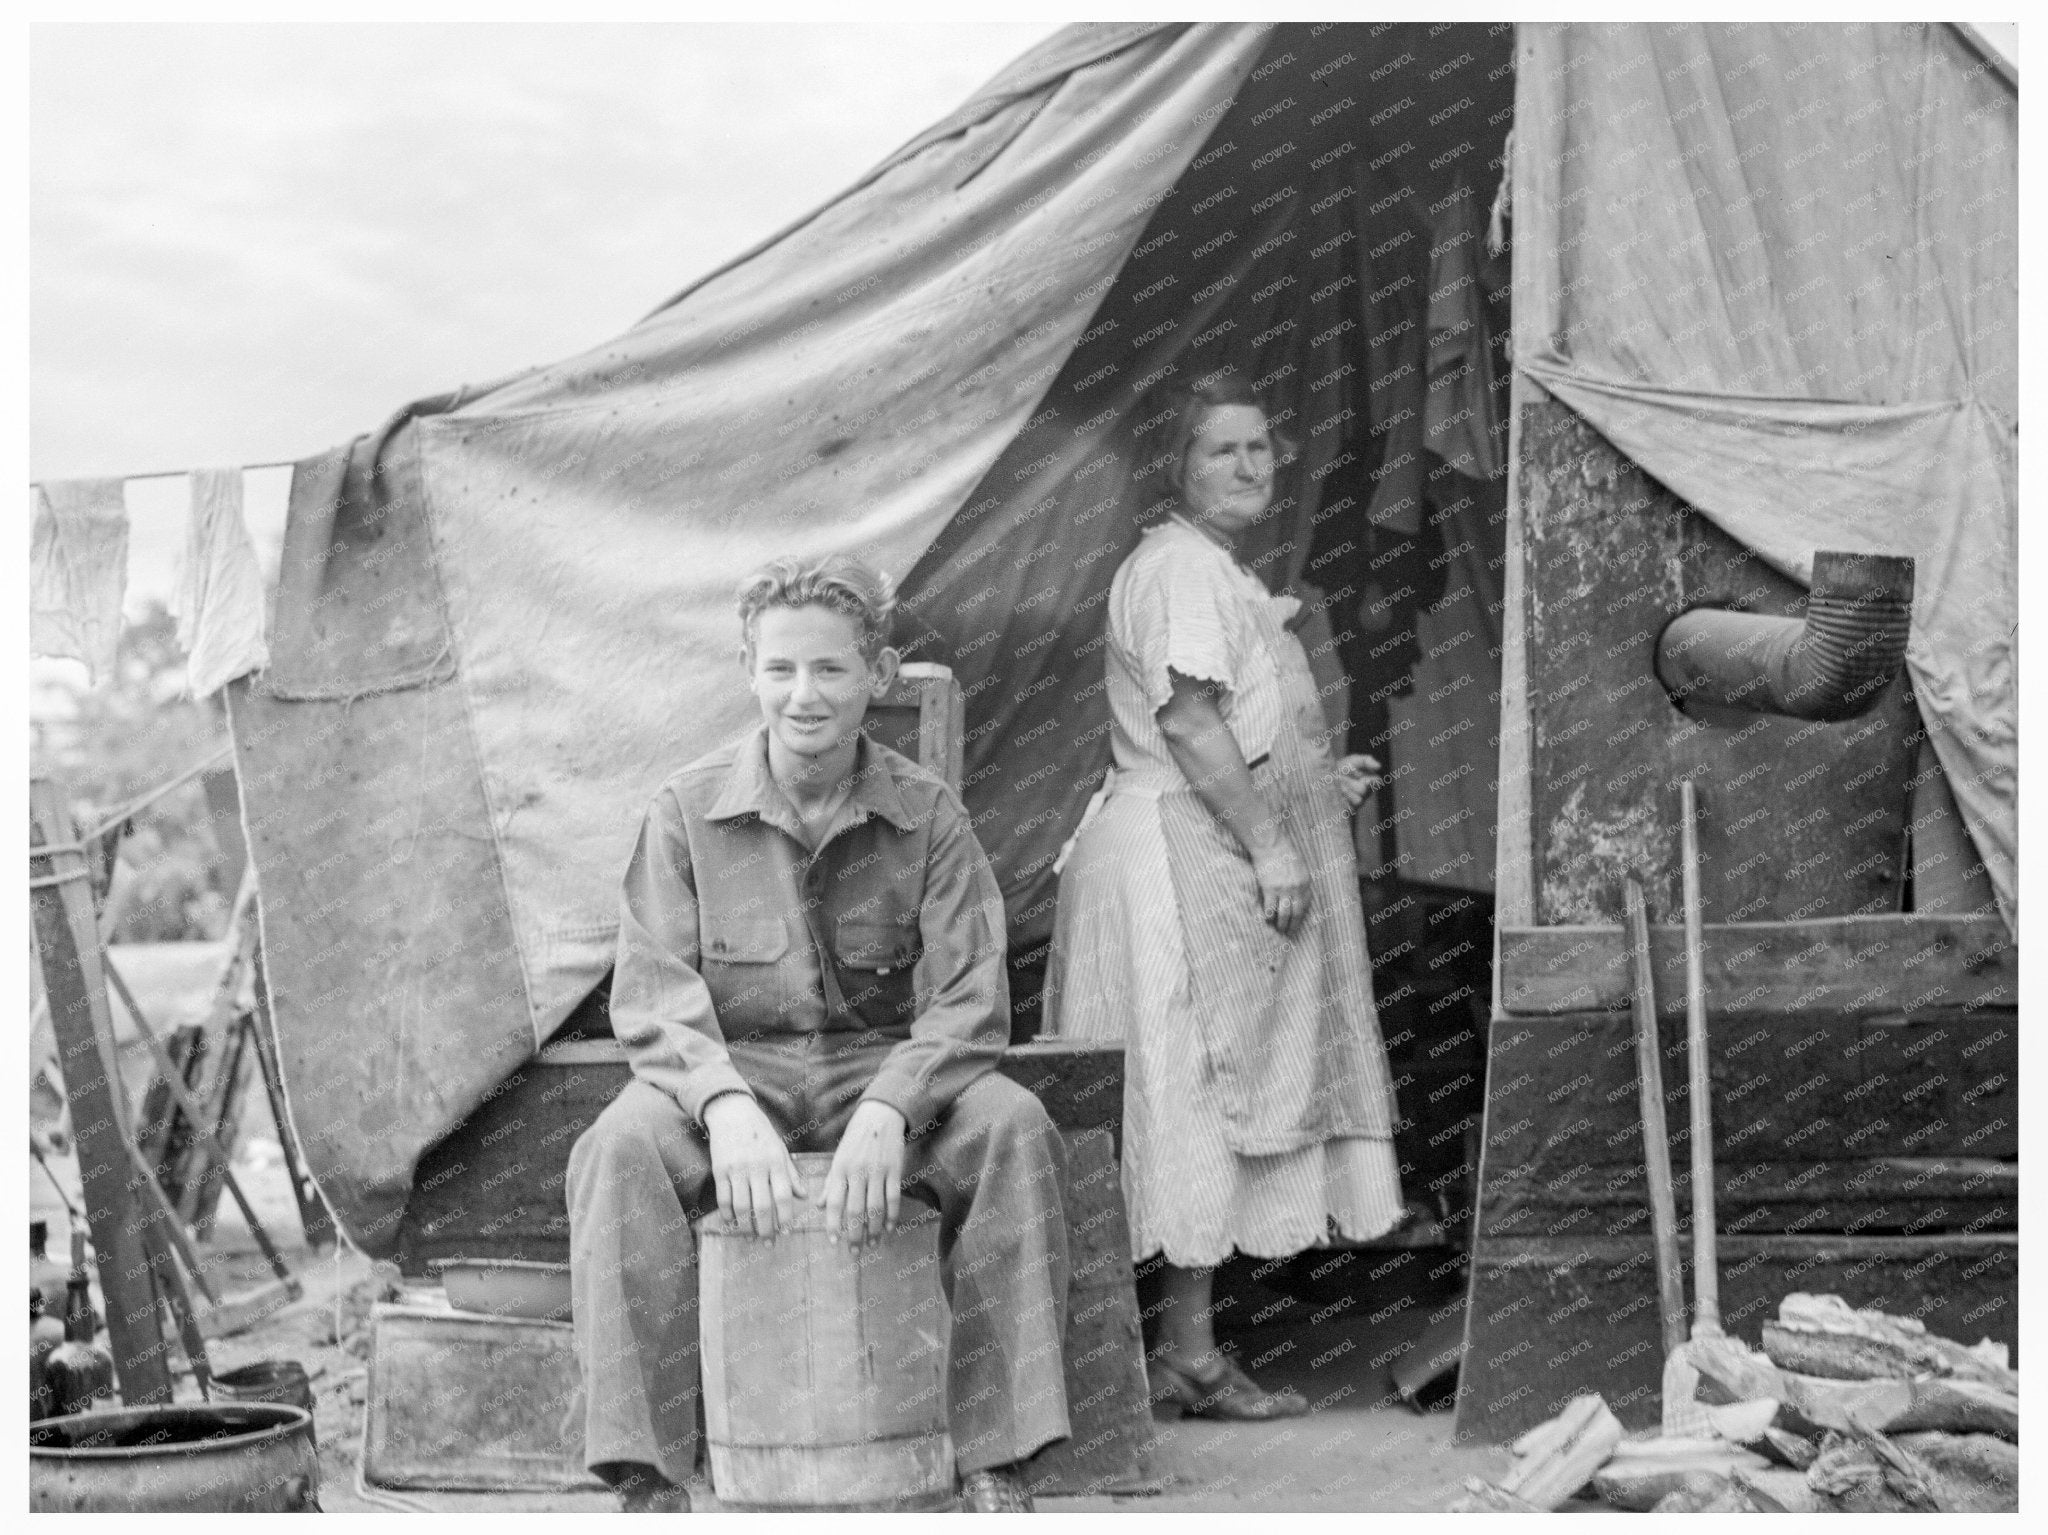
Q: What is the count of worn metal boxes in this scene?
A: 1